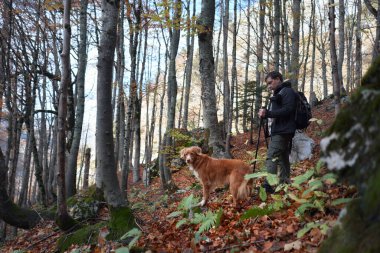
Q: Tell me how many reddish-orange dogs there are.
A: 1